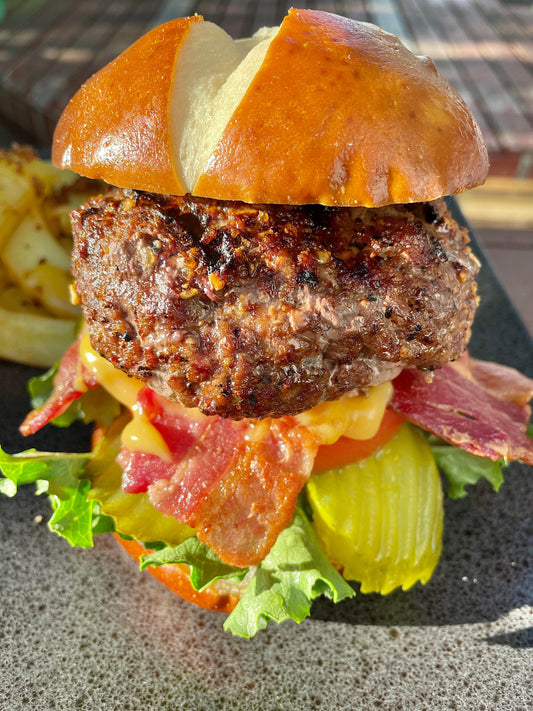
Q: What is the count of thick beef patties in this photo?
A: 1